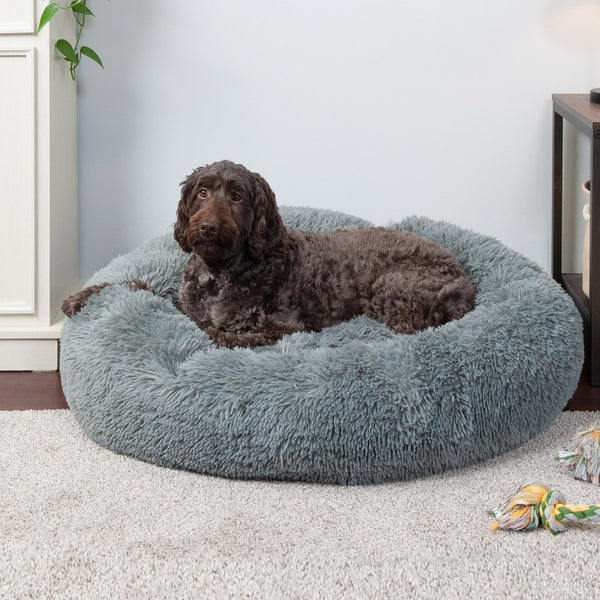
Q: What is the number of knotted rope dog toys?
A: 2